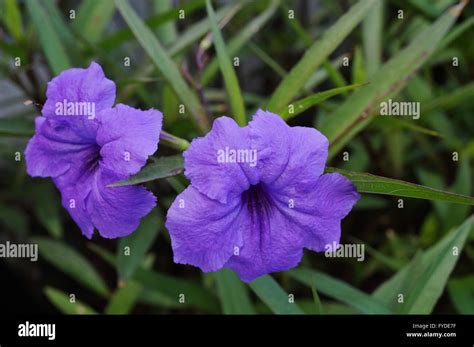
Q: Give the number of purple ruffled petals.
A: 10